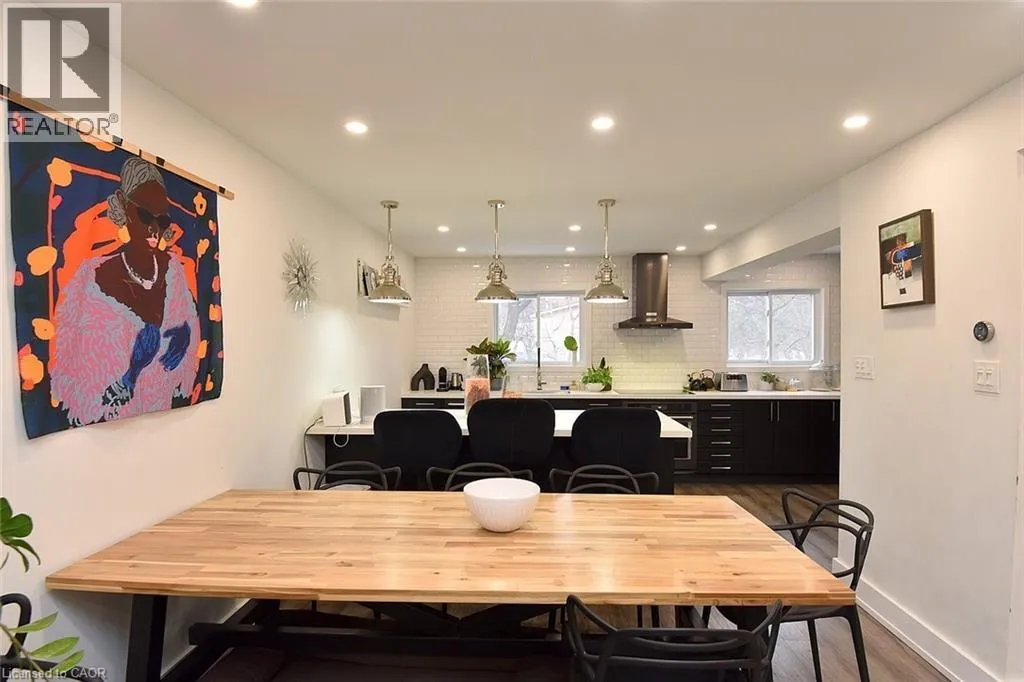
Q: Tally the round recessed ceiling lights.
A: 10